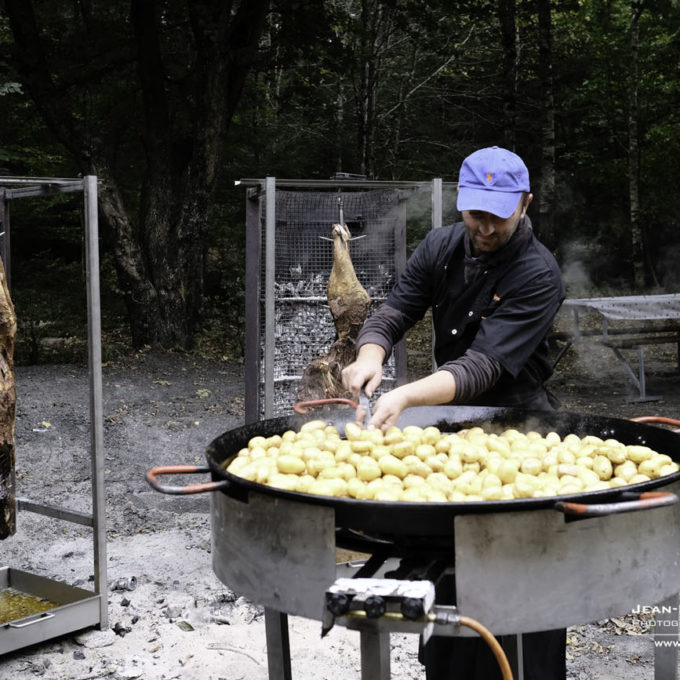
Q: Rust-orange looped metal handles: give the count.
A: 4